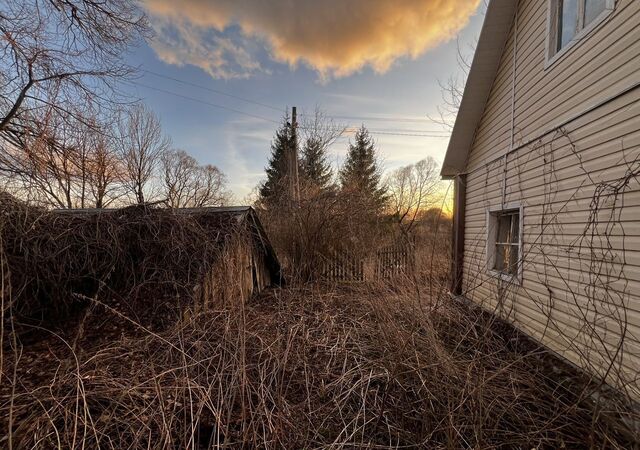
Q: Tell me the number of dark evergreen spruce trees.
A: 3